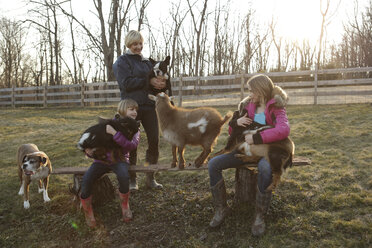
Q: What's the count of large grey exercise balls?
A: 0